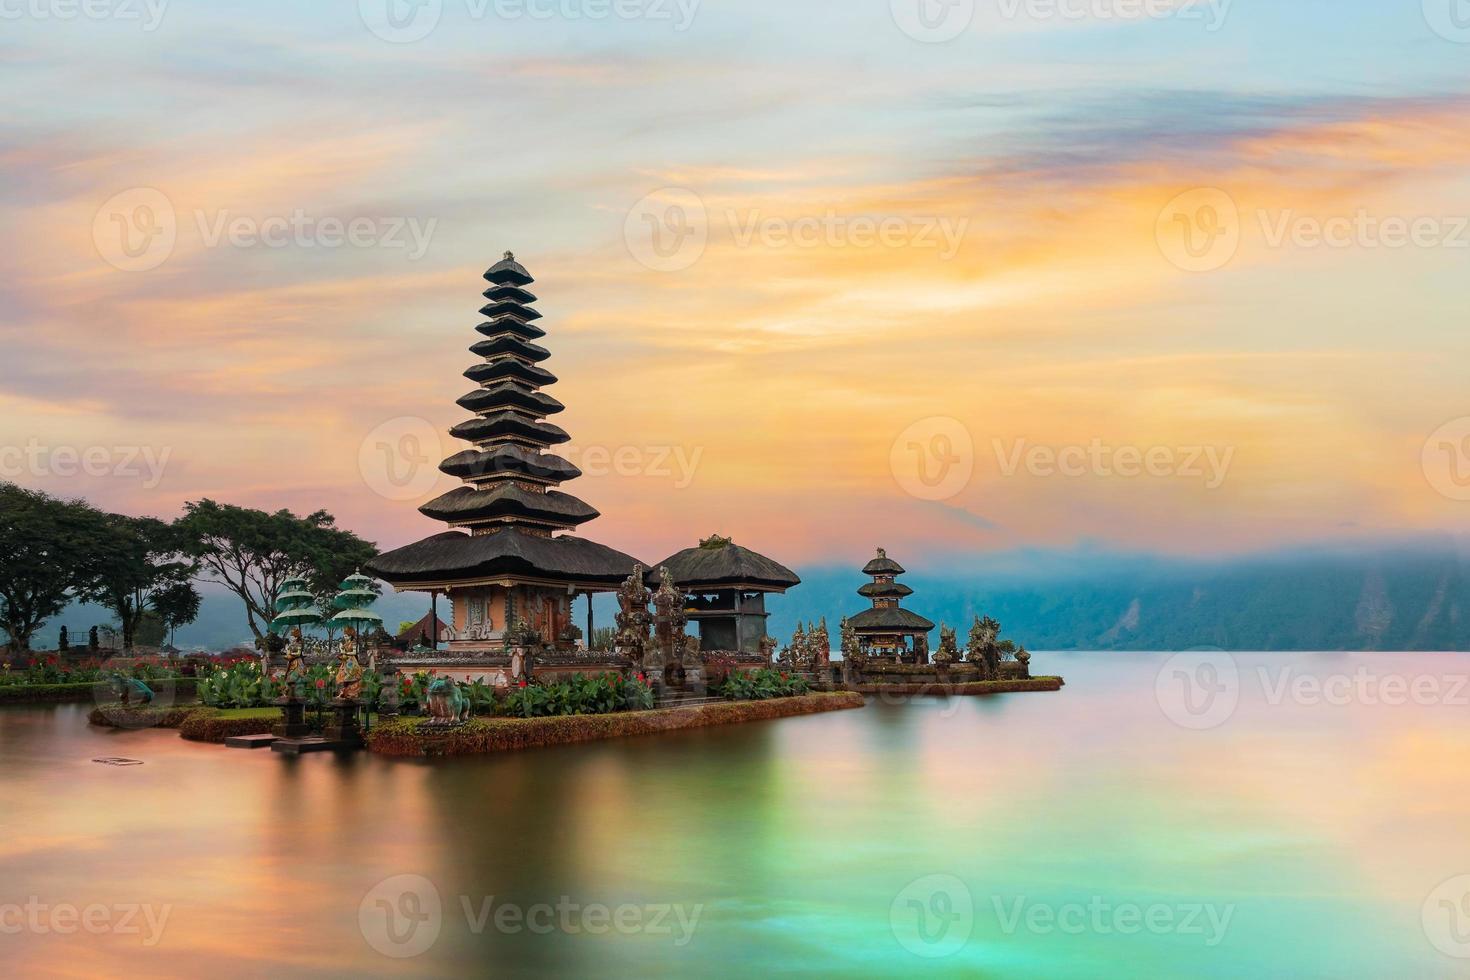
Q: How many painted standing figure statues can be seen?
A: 2